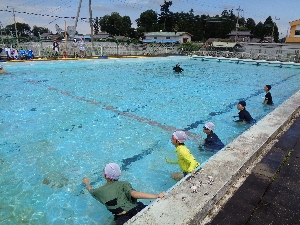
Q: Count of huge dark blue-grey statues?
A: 0